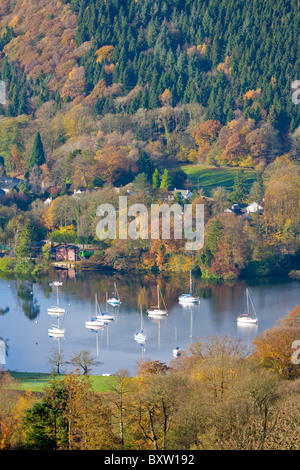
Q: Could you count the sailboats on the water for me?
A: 10